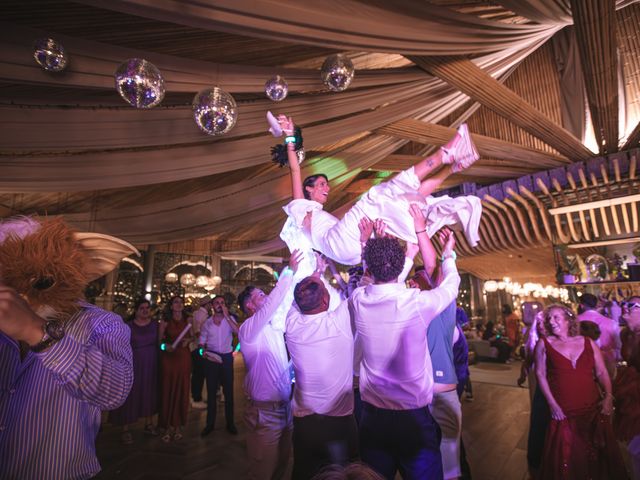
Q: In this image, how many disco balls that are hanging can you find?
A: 5